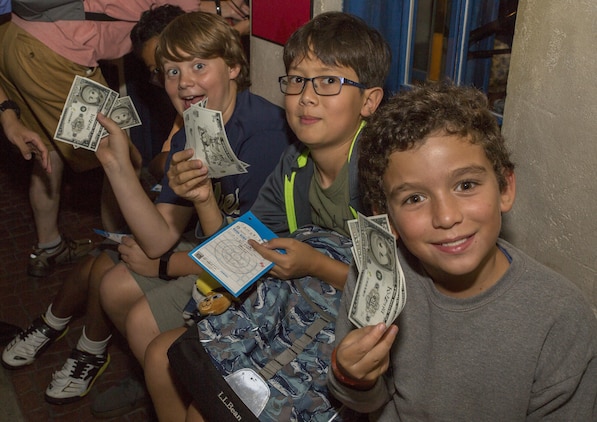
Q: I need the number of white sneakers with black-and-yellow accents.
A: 2